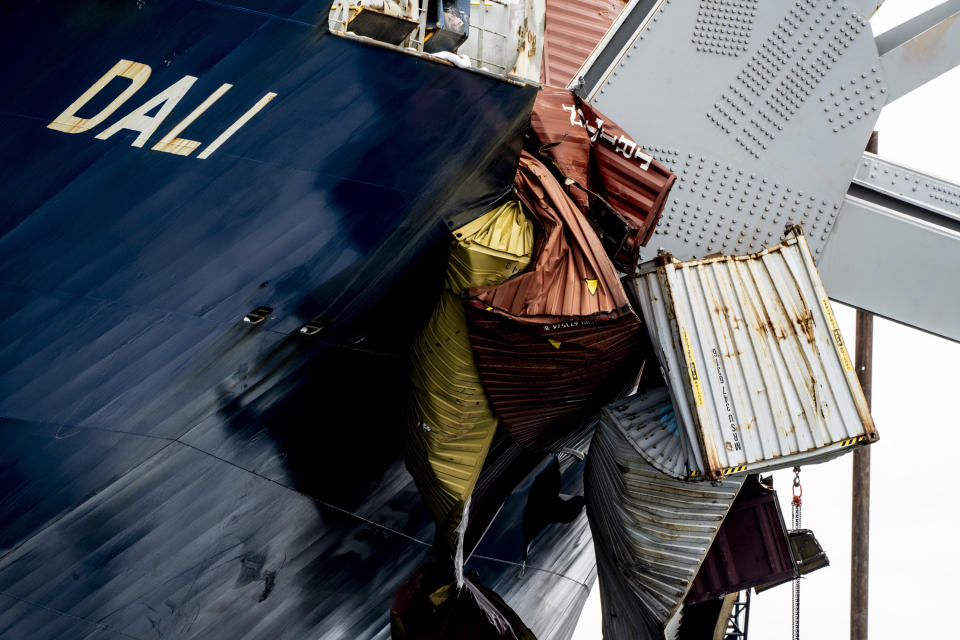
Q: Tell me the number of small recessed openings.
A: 2